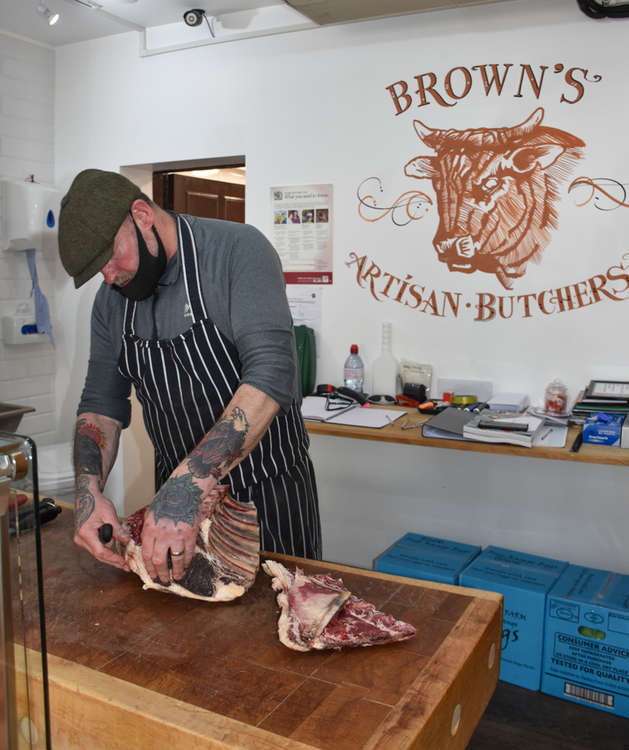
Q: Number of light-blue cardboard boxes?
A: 3